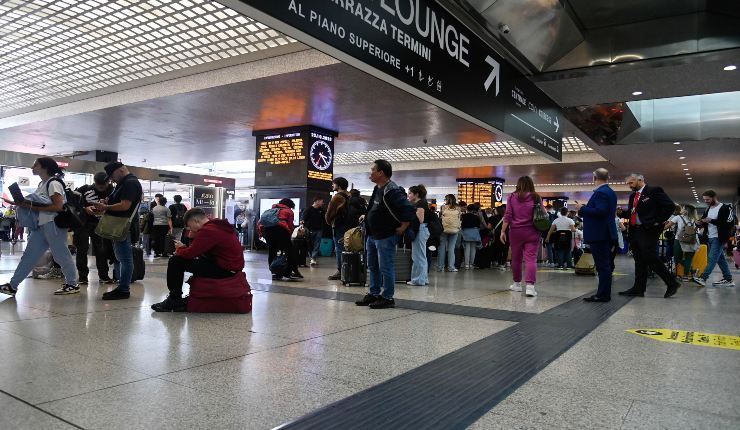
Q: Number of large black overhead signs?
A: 1